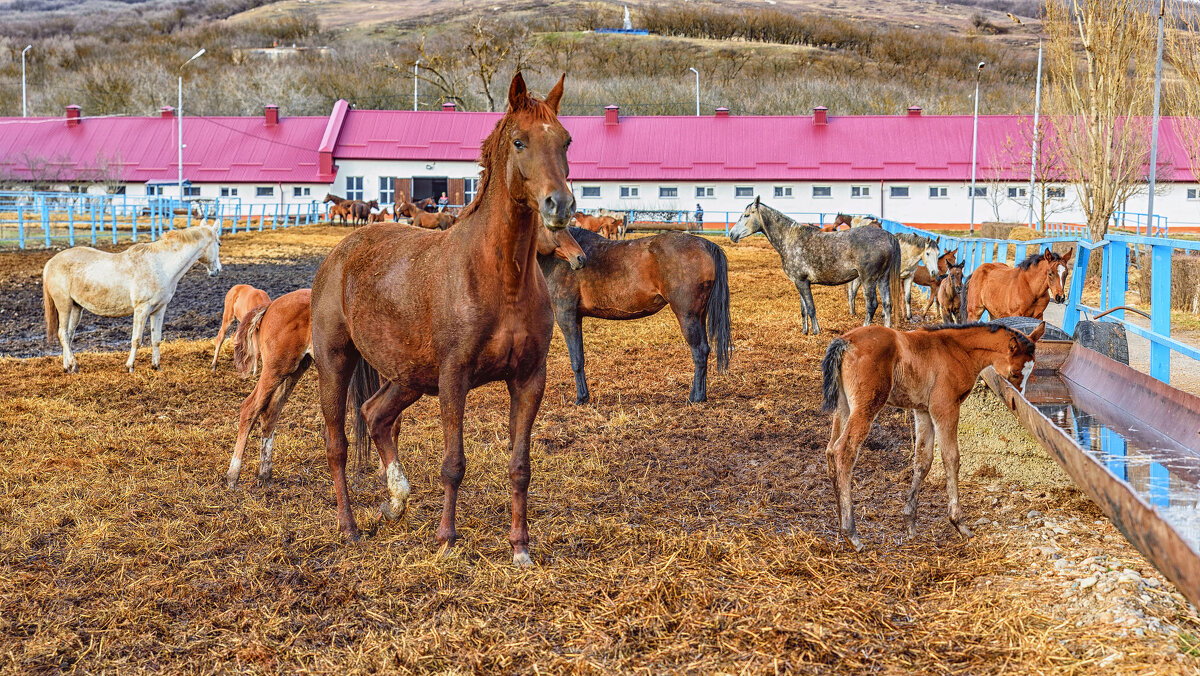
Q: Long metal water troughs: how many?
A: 1